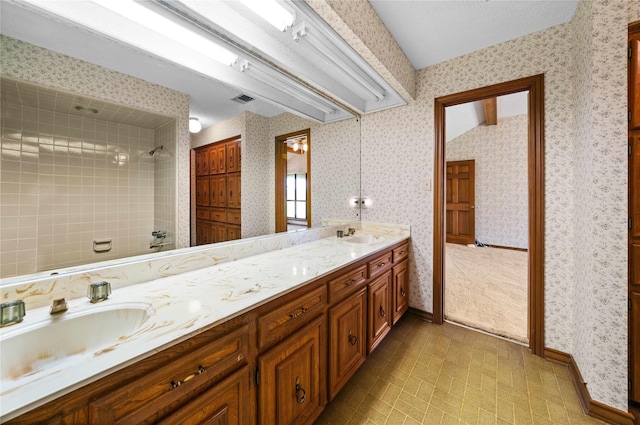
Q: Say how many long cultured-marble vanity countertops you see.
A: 1